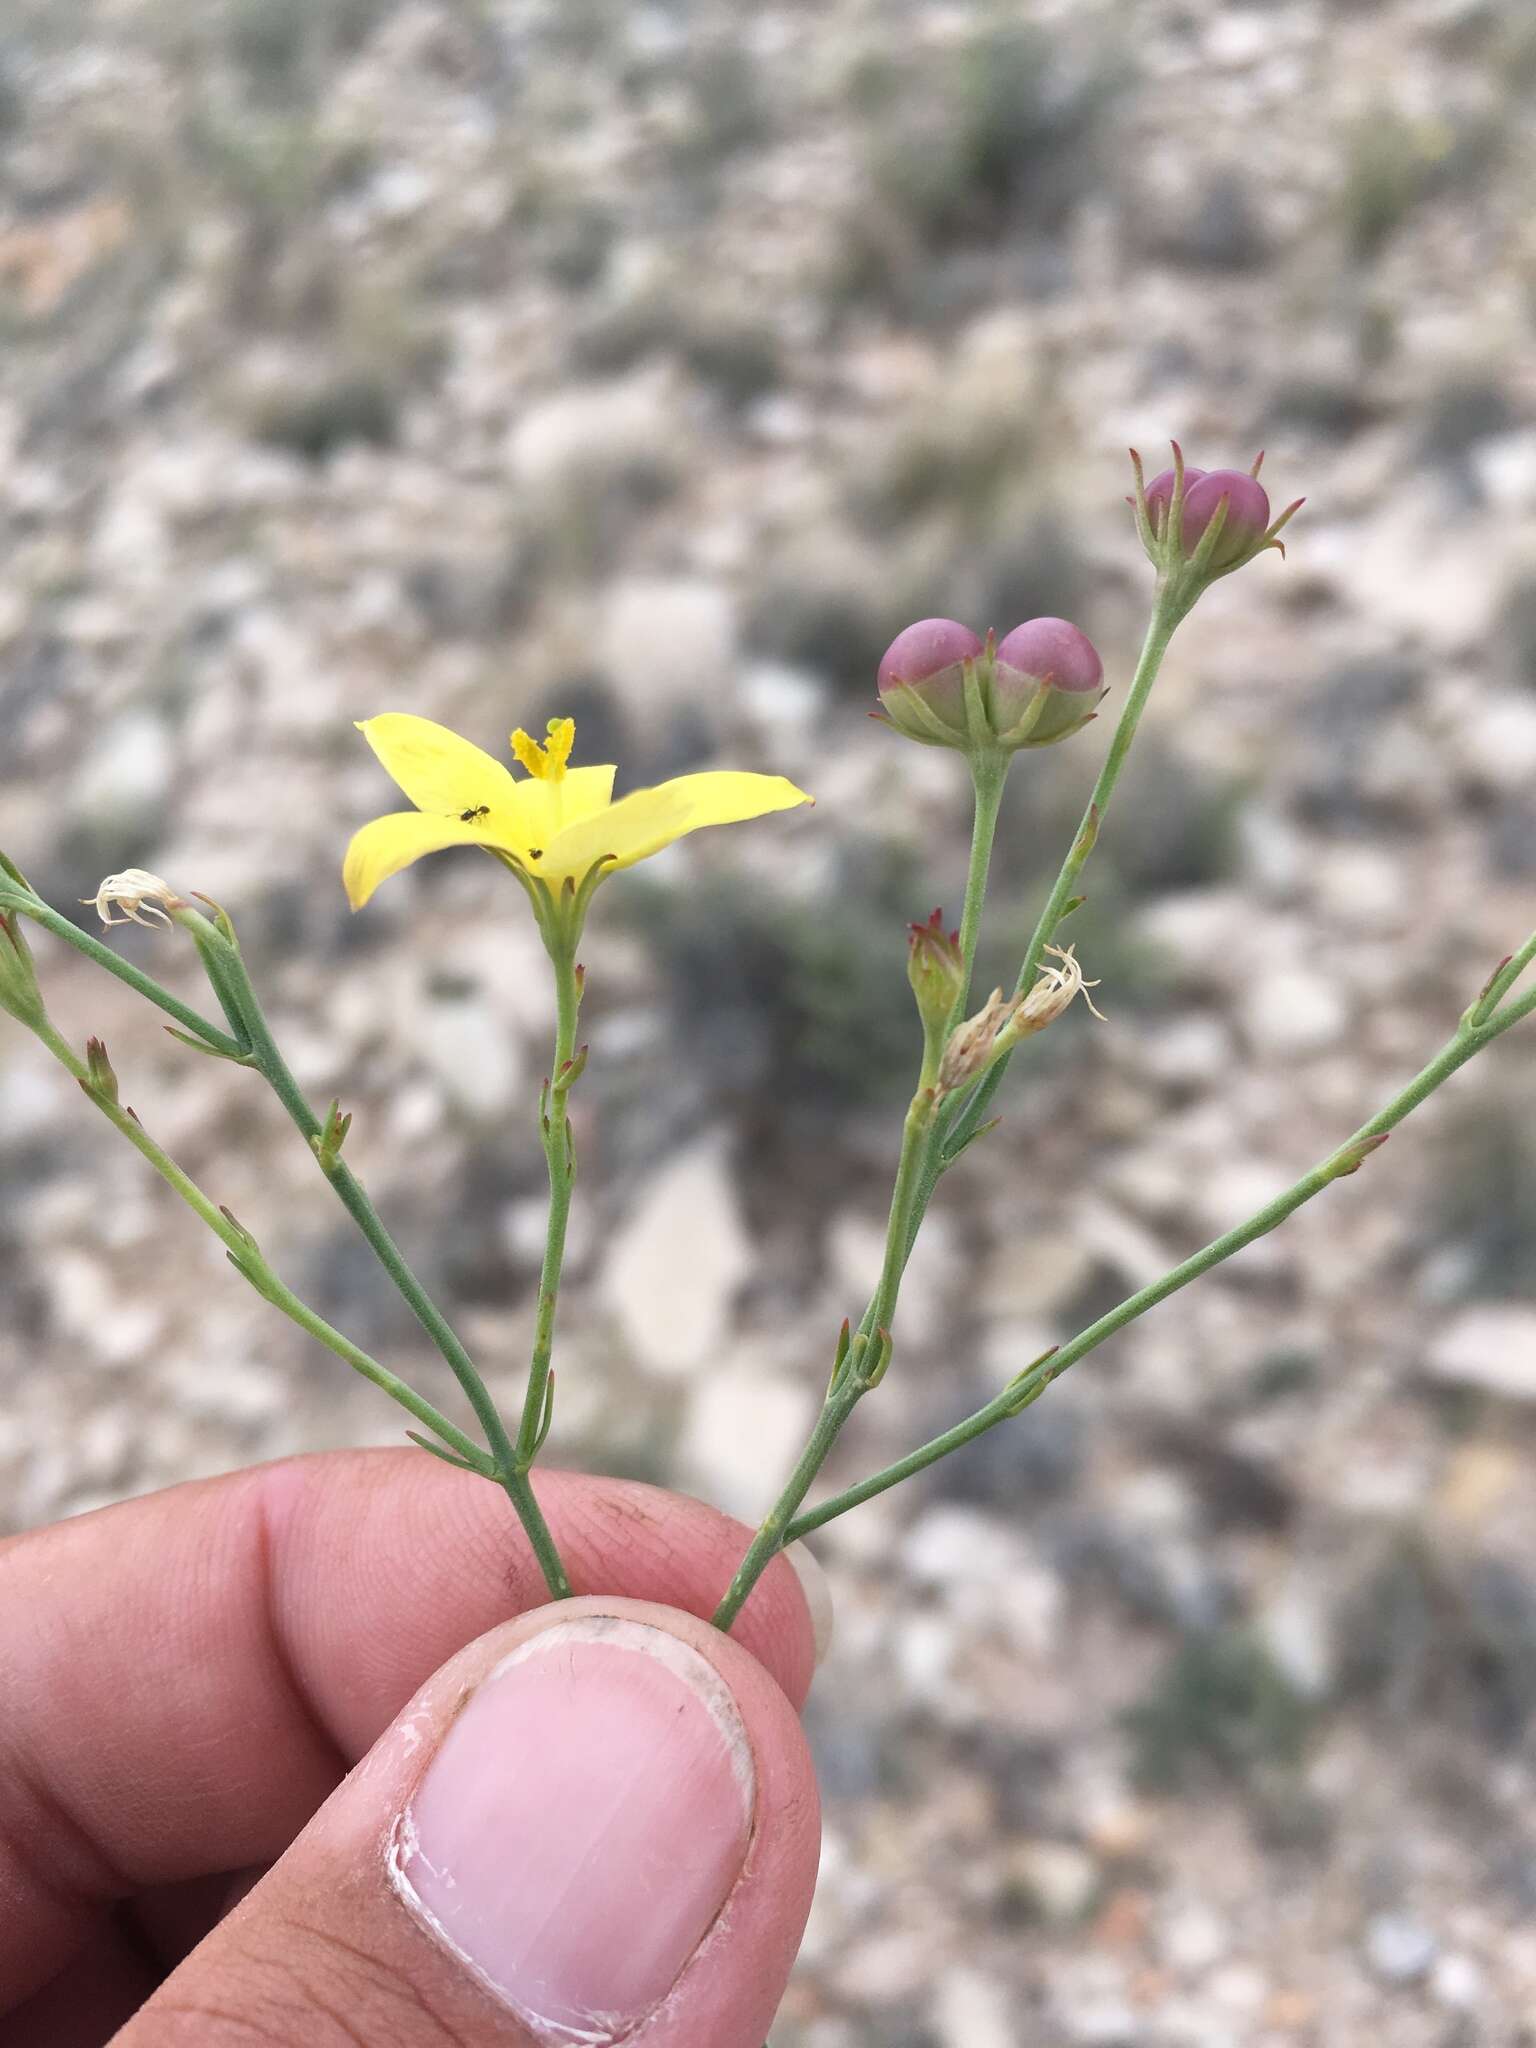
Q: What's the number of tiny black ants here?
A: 2